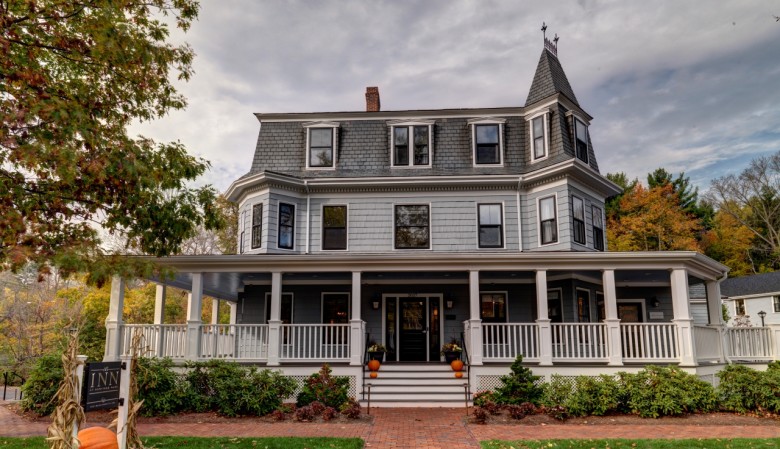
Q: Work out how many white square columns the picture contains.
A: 13